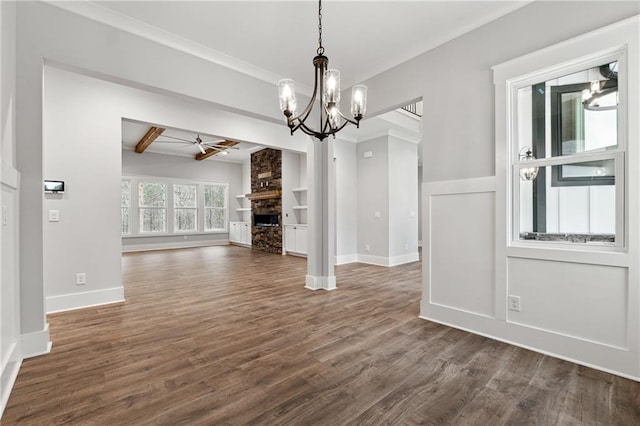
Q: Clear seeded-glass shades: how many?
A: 5